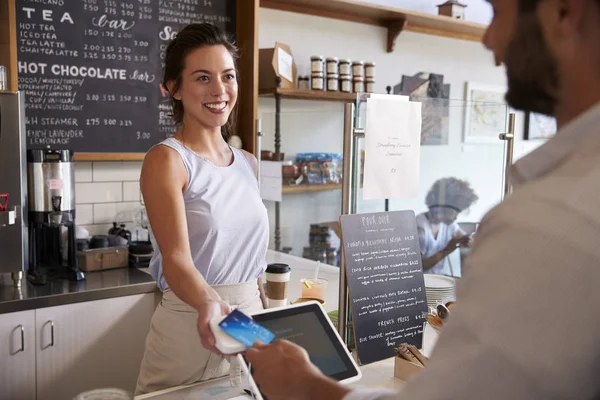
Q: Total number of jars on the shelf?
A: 11